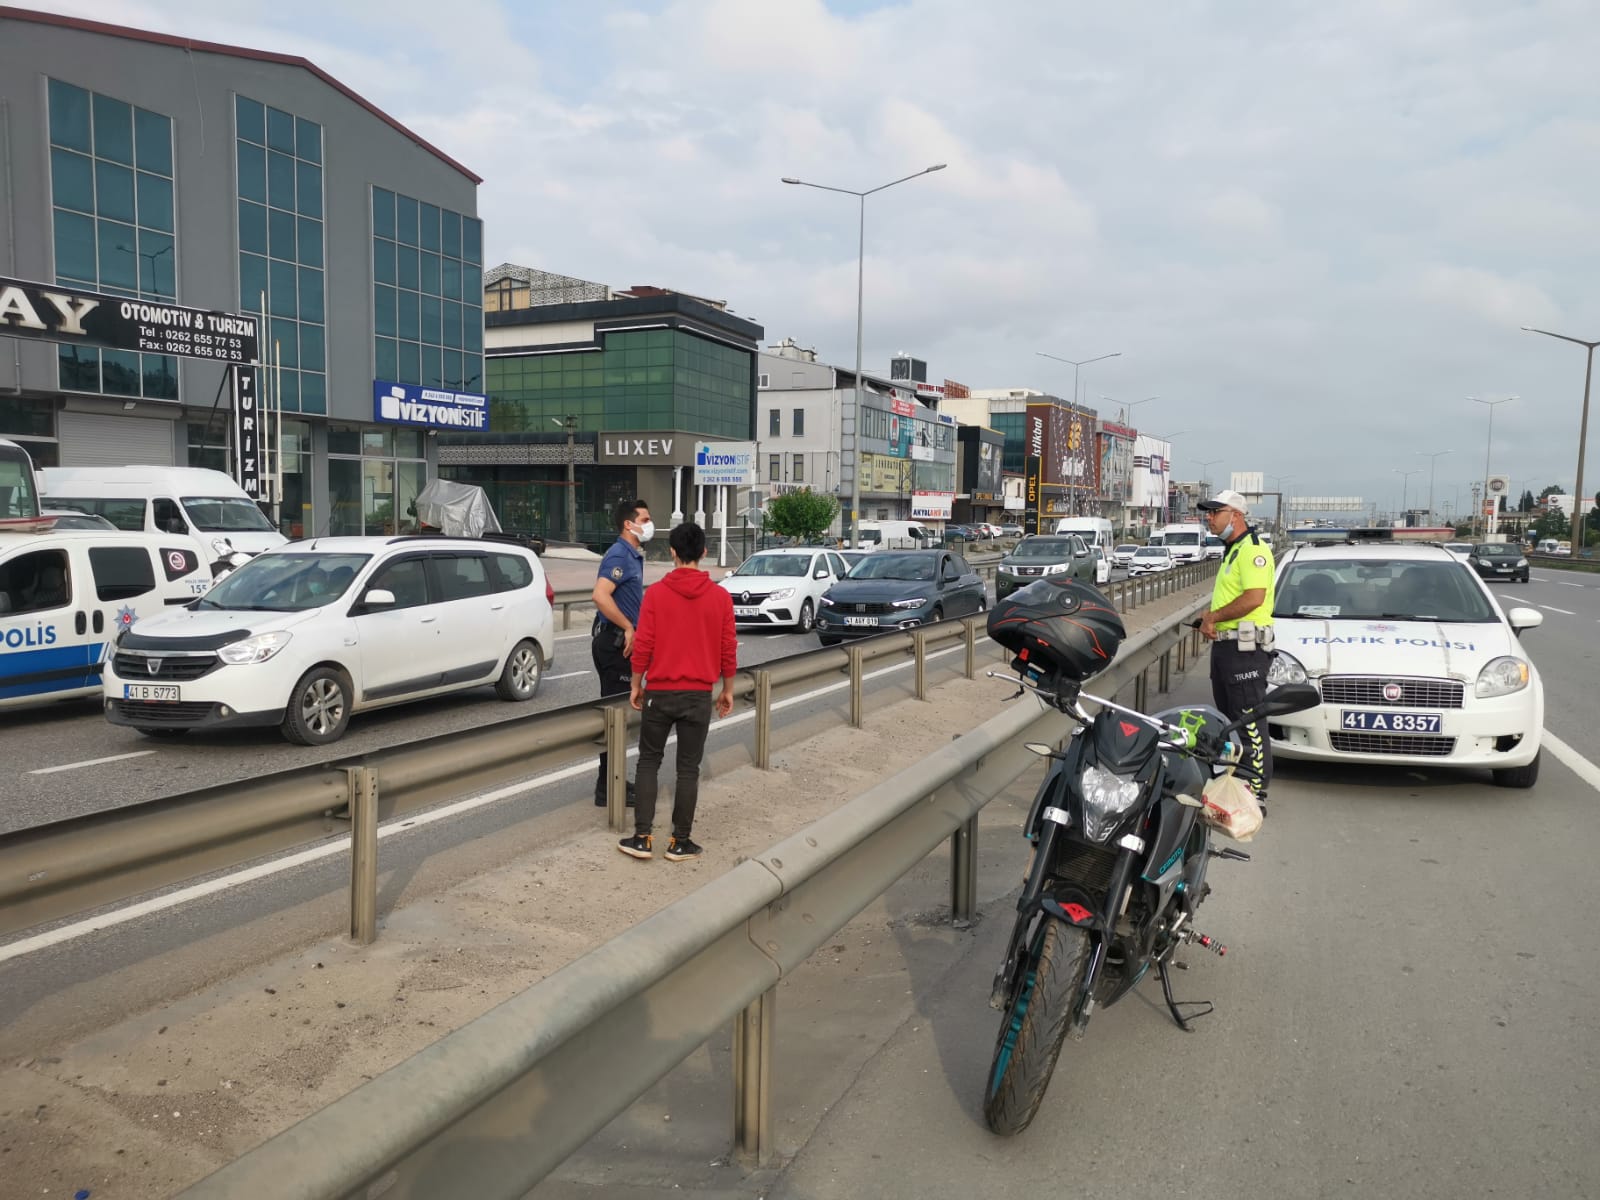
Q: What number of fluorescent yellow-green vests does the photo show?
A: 1